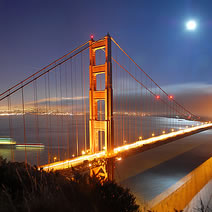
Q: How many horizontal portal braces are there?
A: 4